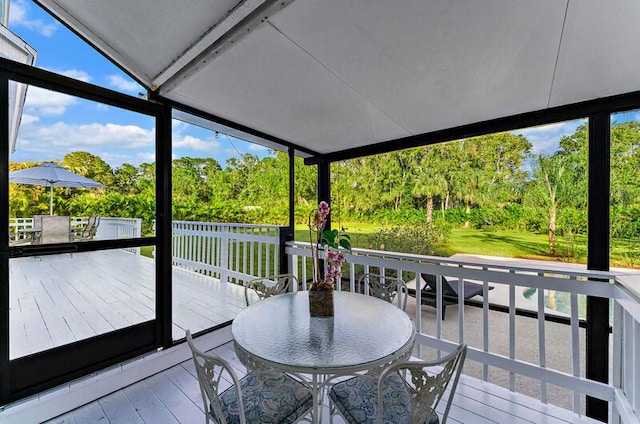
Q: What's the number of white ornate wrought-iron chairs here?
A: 4